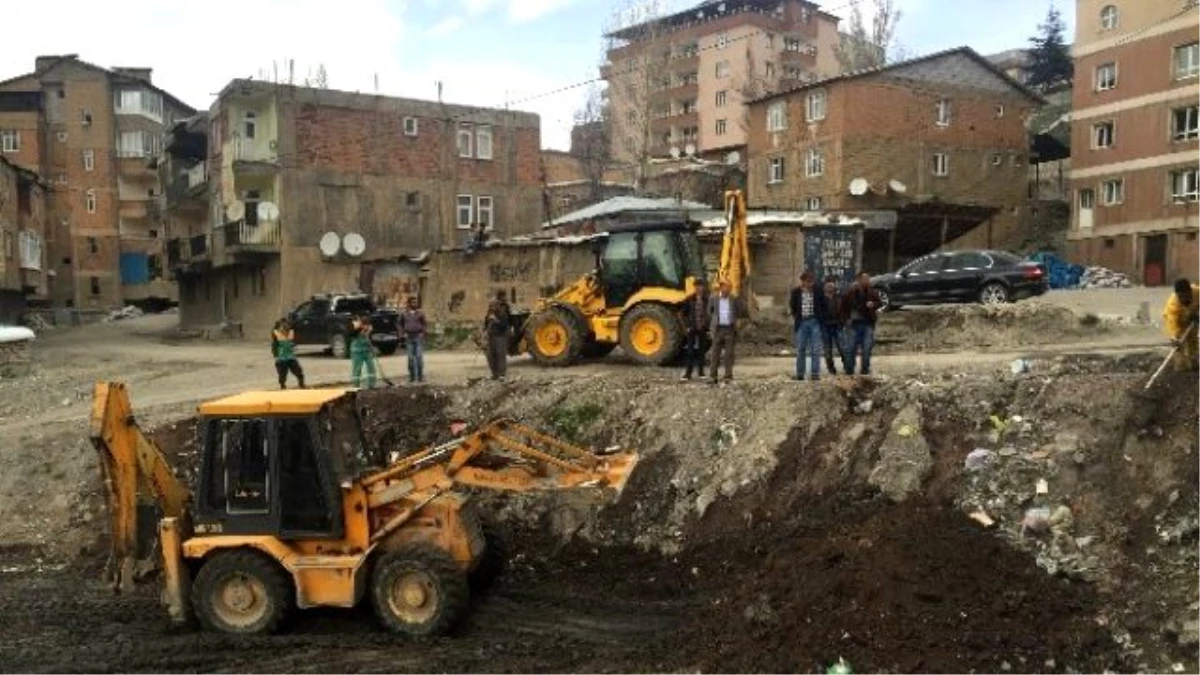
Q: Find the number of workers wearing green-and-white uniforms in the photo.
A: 2